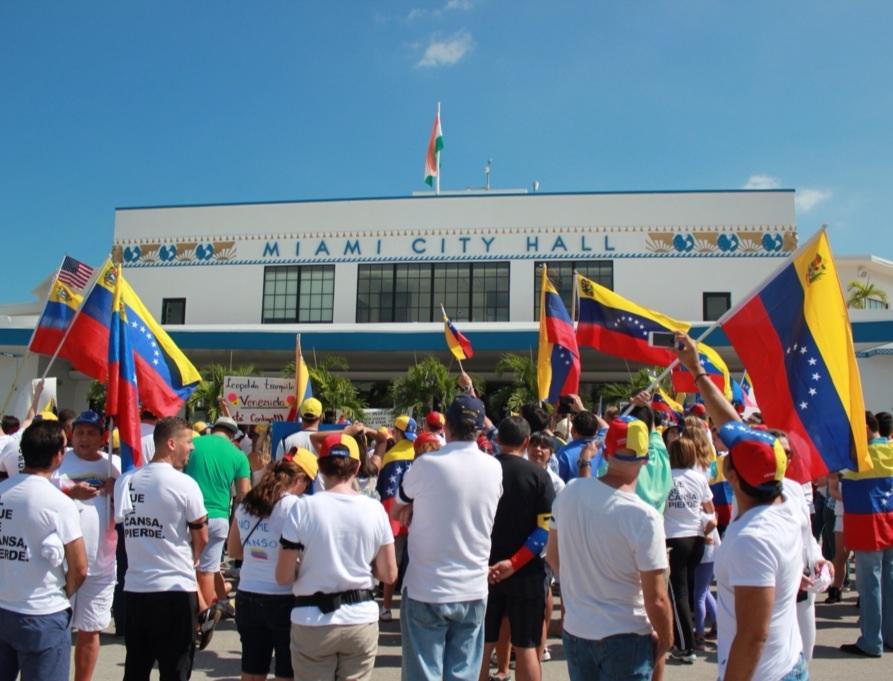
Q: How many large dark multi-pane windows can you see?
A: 3